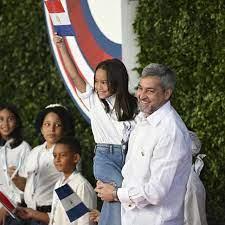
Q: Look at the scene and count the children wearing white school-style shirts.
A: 4